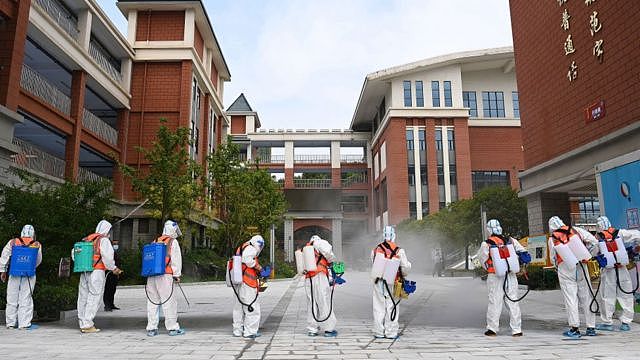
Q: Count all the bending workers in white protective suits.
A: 2